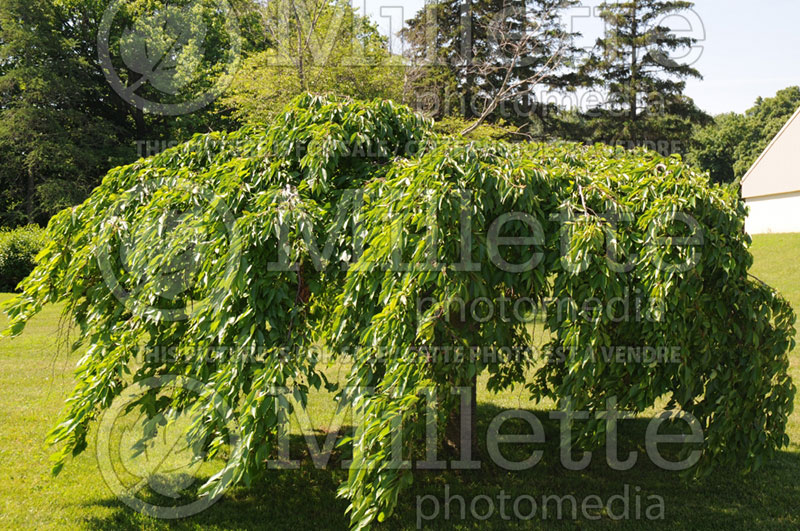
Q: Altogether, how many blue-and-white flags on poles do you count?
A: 0